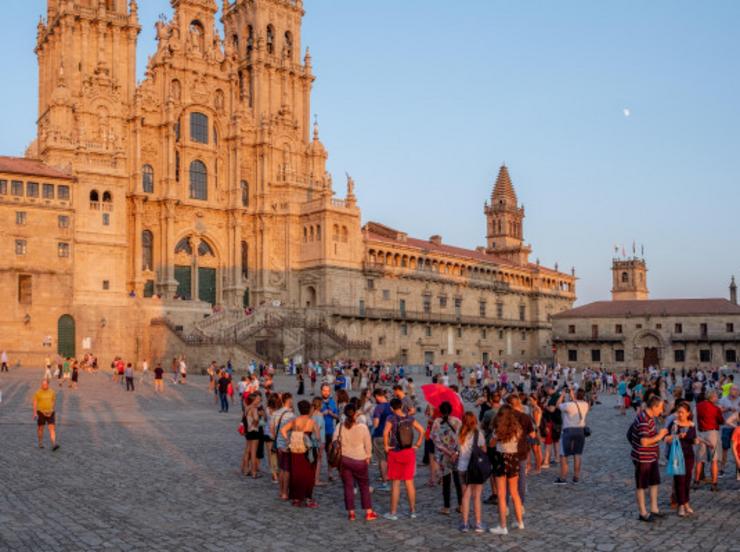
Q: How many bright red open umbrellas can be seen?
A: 1